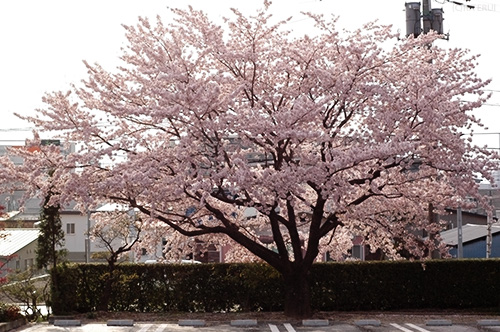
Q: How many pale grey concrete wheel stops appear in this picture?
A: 8